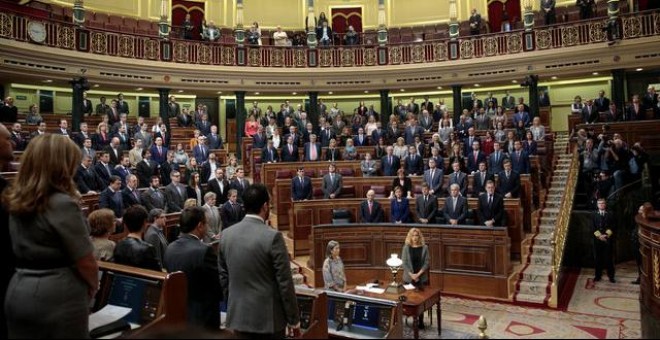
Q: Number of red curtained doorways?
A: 3